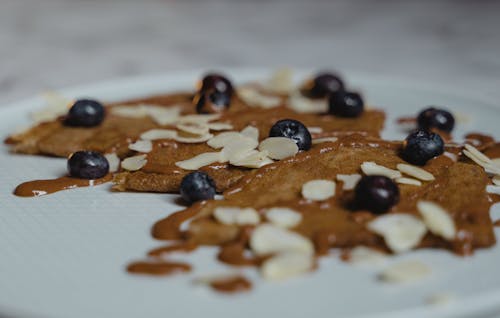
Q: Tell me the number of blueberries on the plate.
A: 11